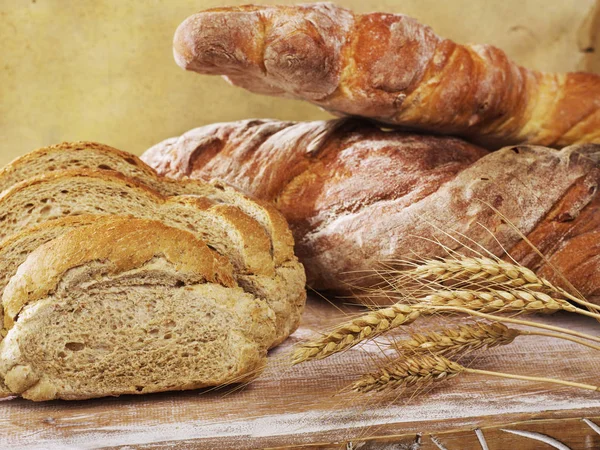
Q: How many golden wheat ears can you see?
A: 5